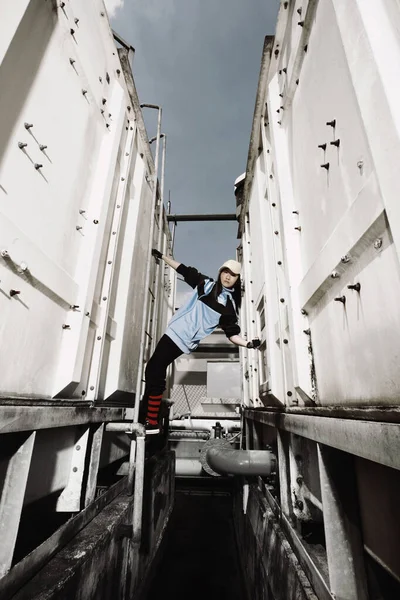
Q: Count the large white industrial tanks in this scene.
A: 2